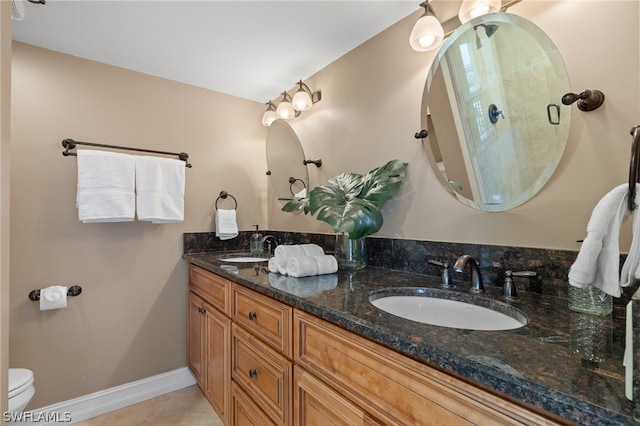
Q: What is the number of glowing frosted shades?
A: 5